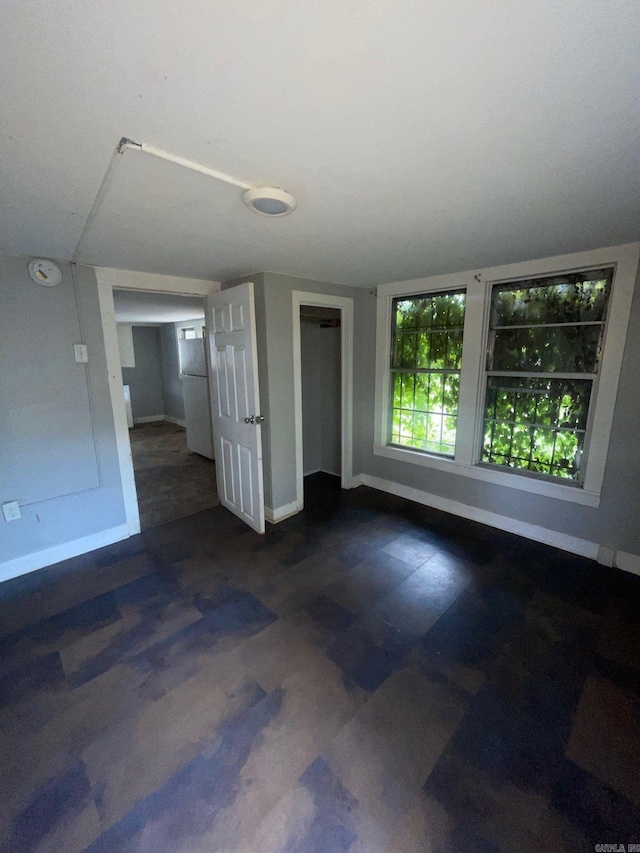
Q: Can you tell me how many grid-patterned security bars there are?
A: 2